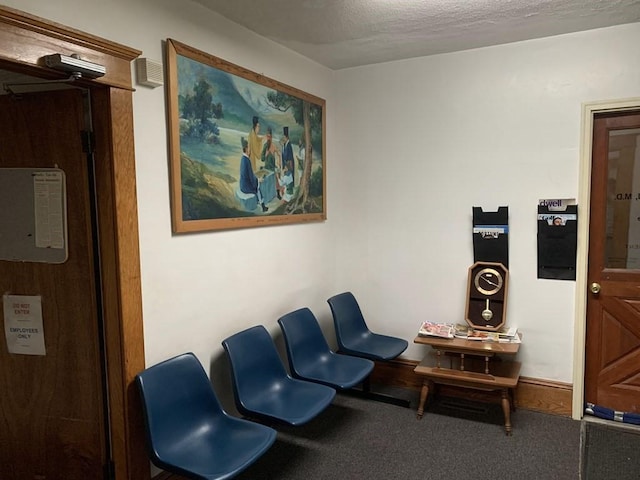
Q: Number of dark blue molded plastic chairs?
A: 4